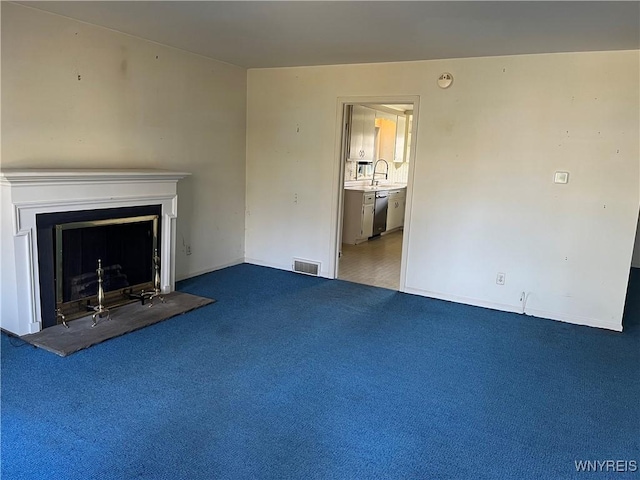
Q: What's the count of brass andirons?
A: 2